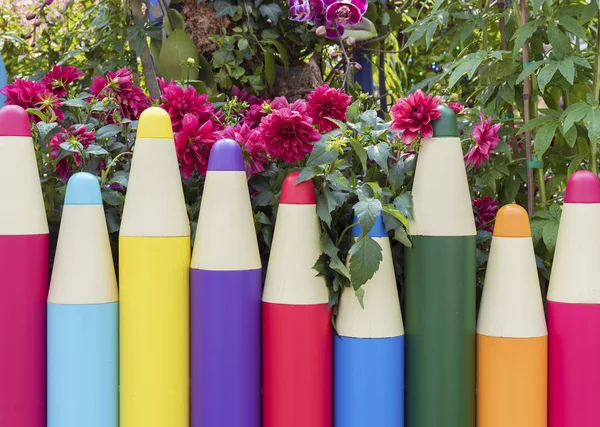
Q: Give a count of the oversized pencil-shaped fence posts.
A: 9